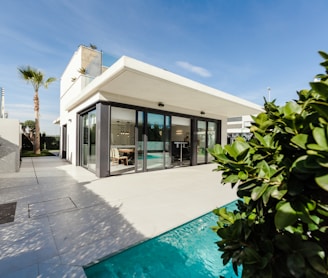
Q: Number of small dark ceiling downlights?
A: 2